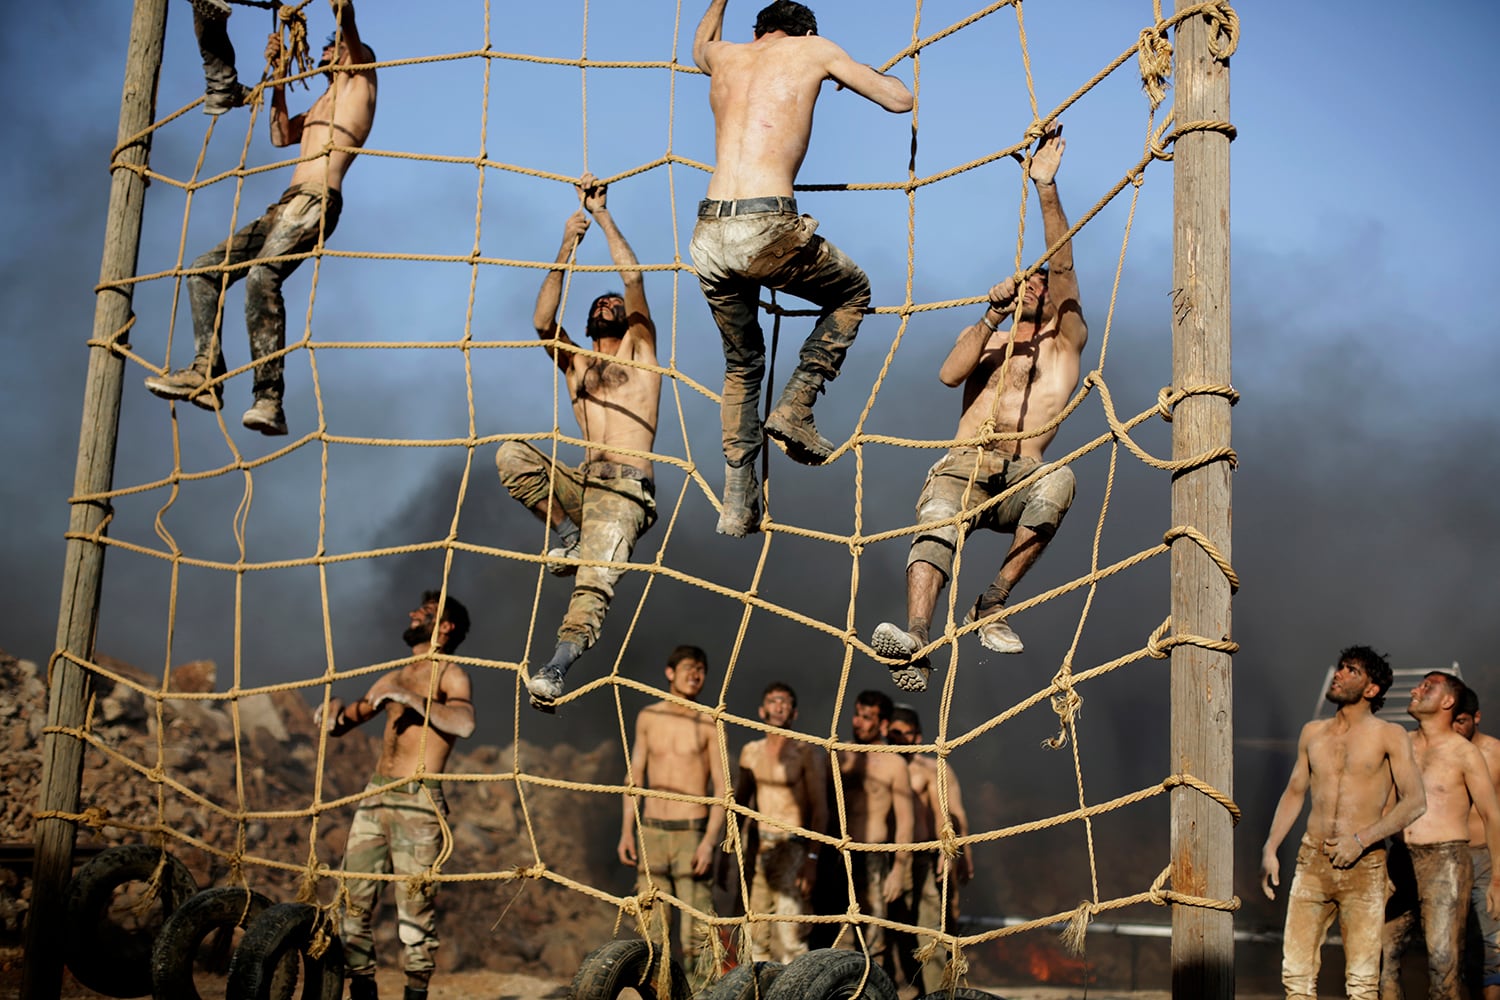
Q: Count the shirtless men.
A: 12